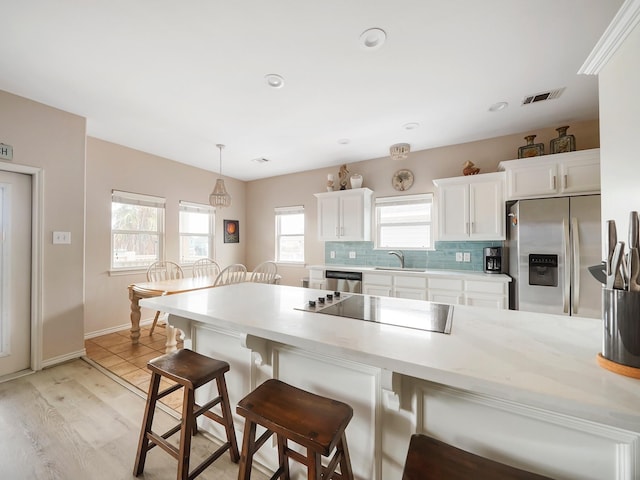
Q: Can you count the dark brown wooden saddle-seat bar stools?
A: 3